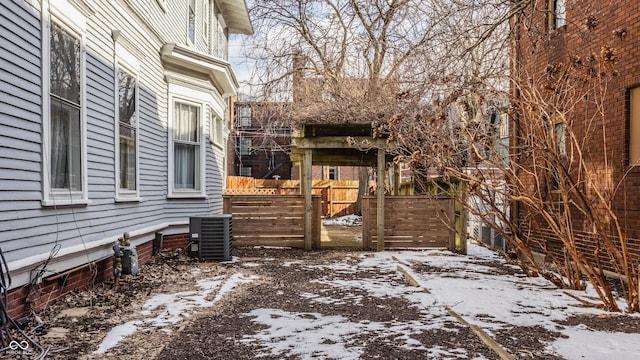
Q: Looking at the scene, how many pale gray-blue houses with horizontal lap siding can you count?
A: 1